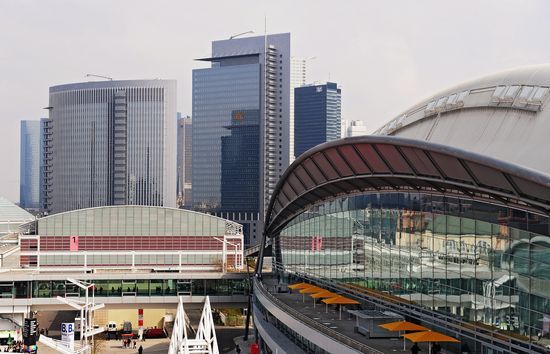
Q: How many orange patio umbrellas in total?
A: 6